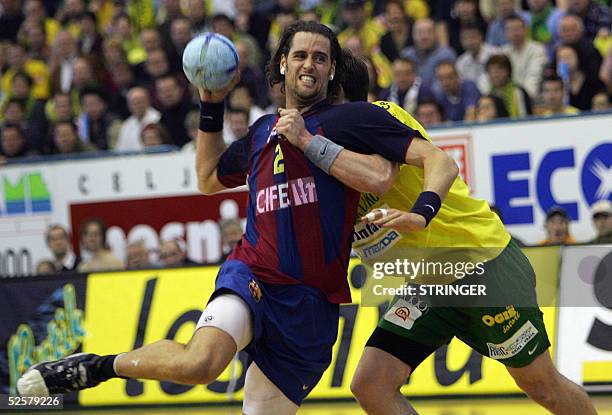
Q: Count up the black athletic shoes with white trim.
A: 1